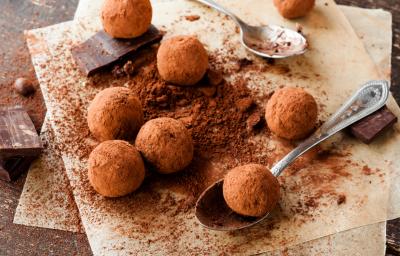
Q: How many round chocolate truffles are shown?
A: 8